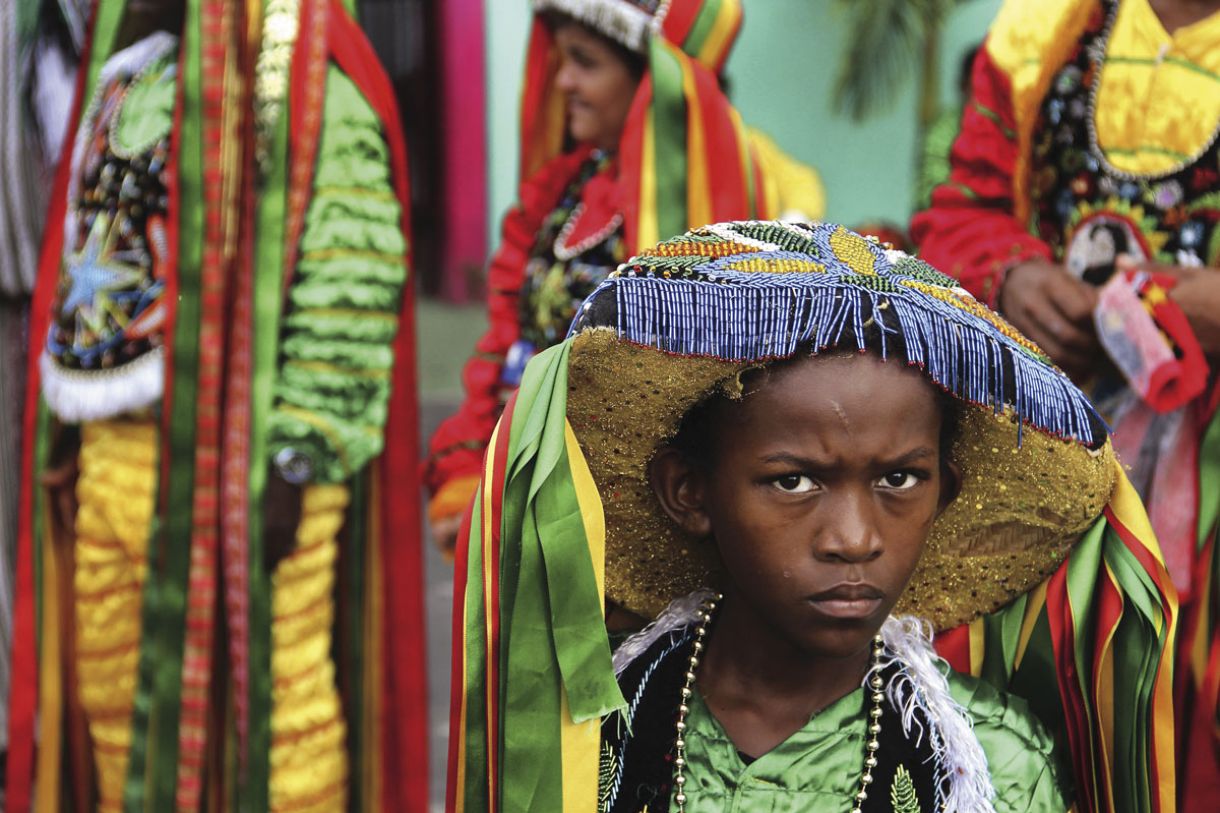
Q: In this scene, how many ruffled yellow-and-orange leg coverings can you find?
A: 2